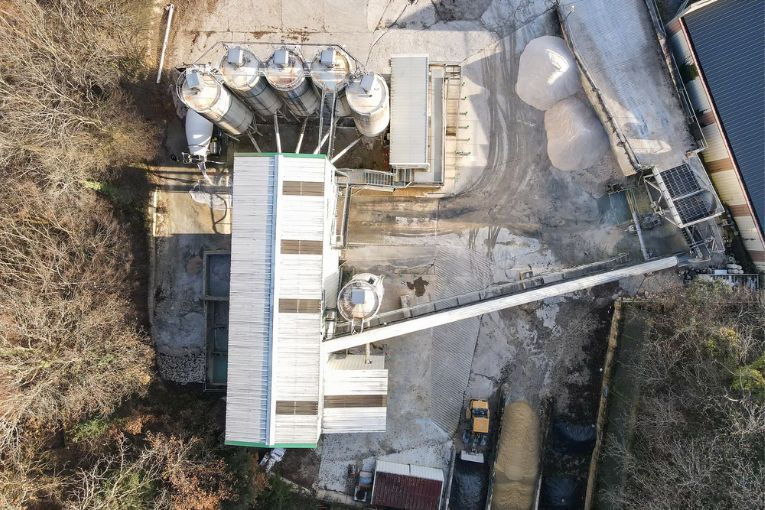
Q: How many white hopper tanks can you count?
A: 6